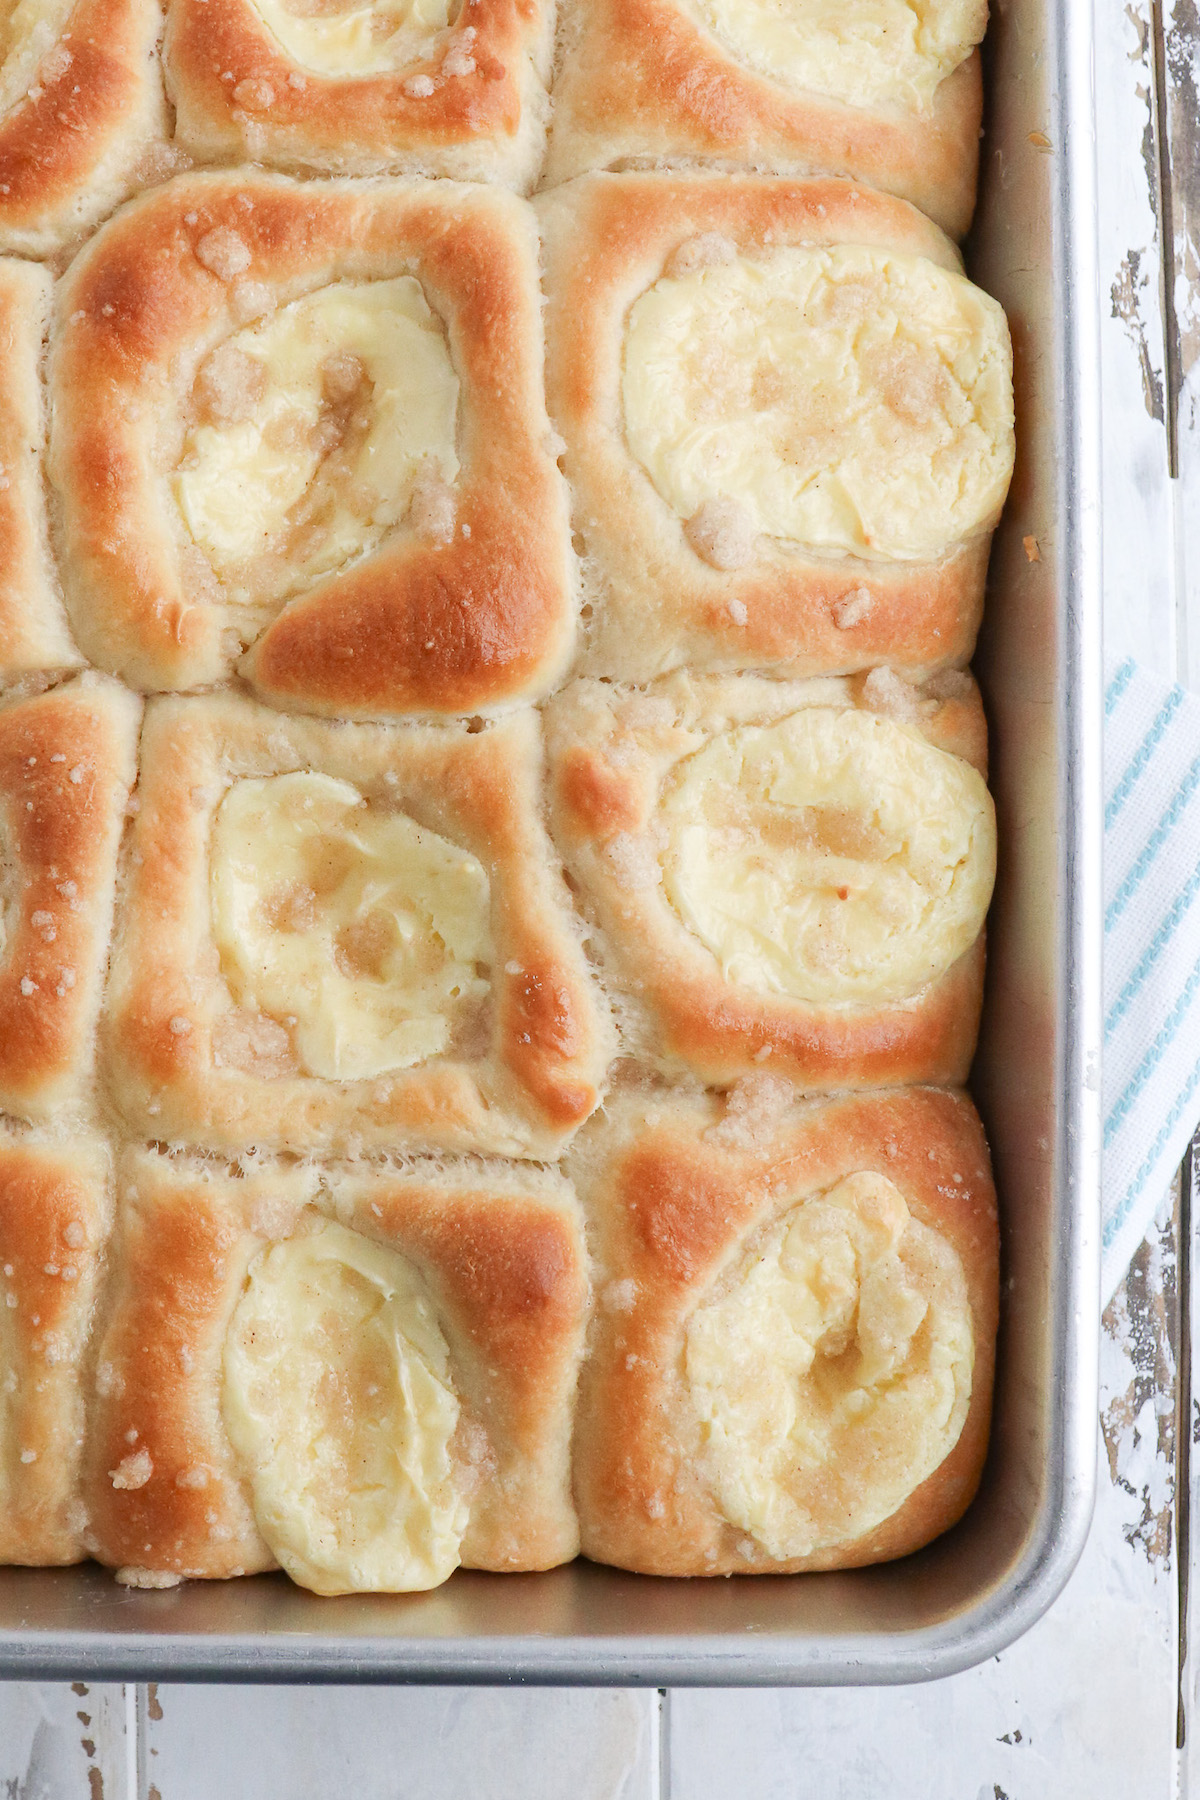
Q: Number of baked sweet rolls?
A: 12